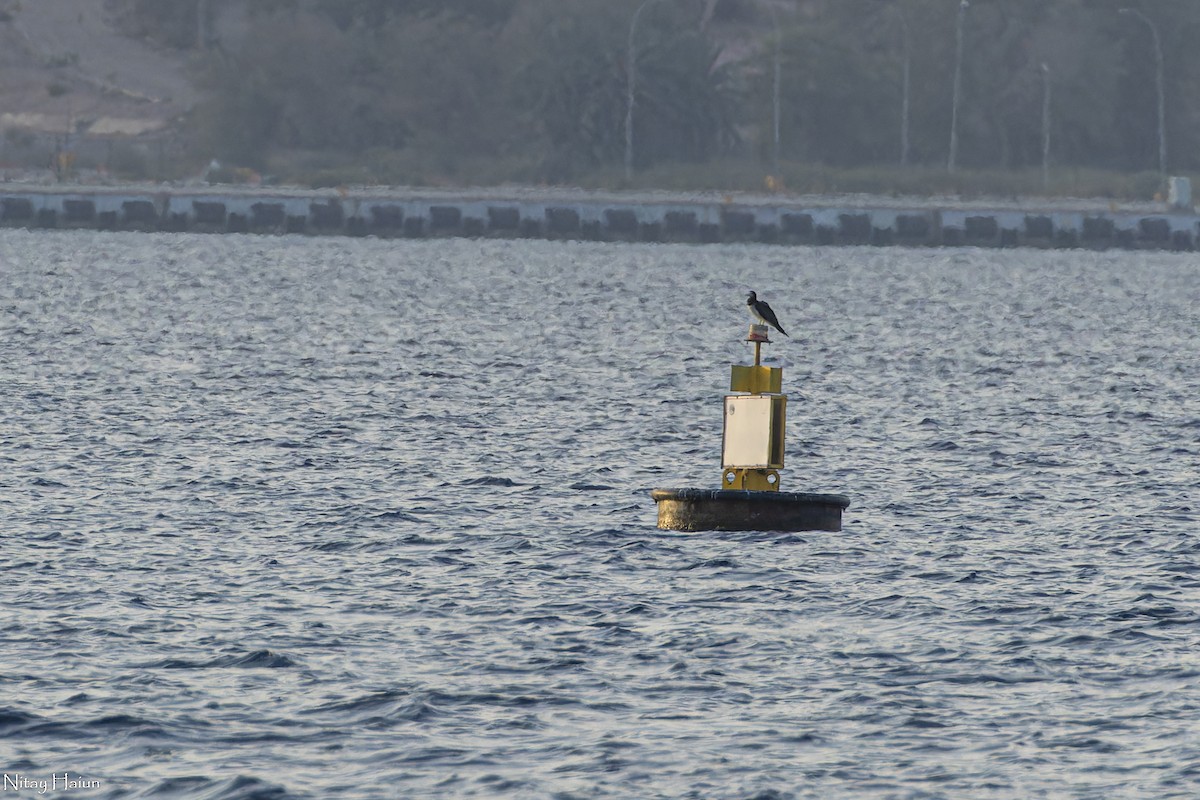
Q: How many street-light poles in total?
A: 6